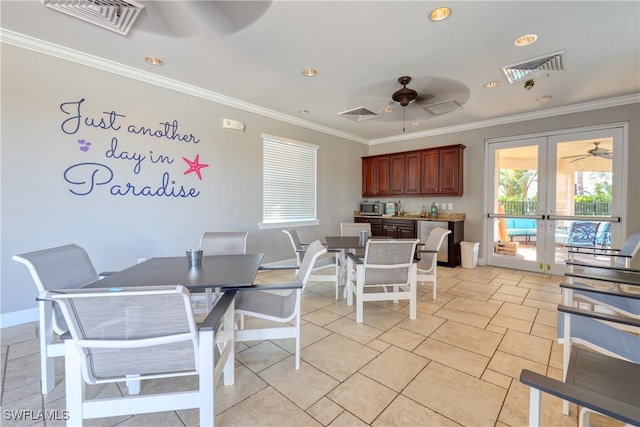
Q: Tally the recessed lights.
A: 9